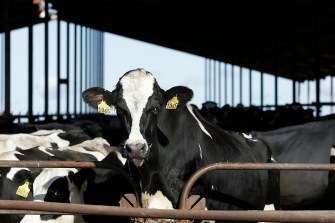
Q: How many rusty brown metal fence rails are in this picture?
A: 3